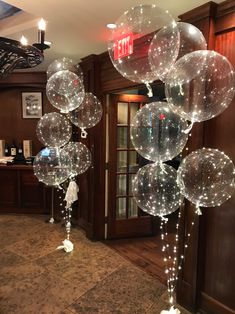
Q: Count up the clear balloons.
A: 12